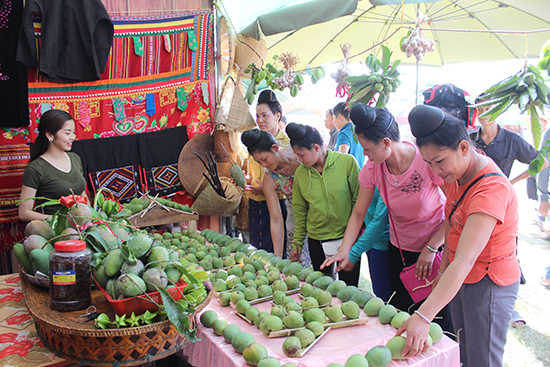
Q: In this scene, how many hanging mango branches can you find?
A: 2